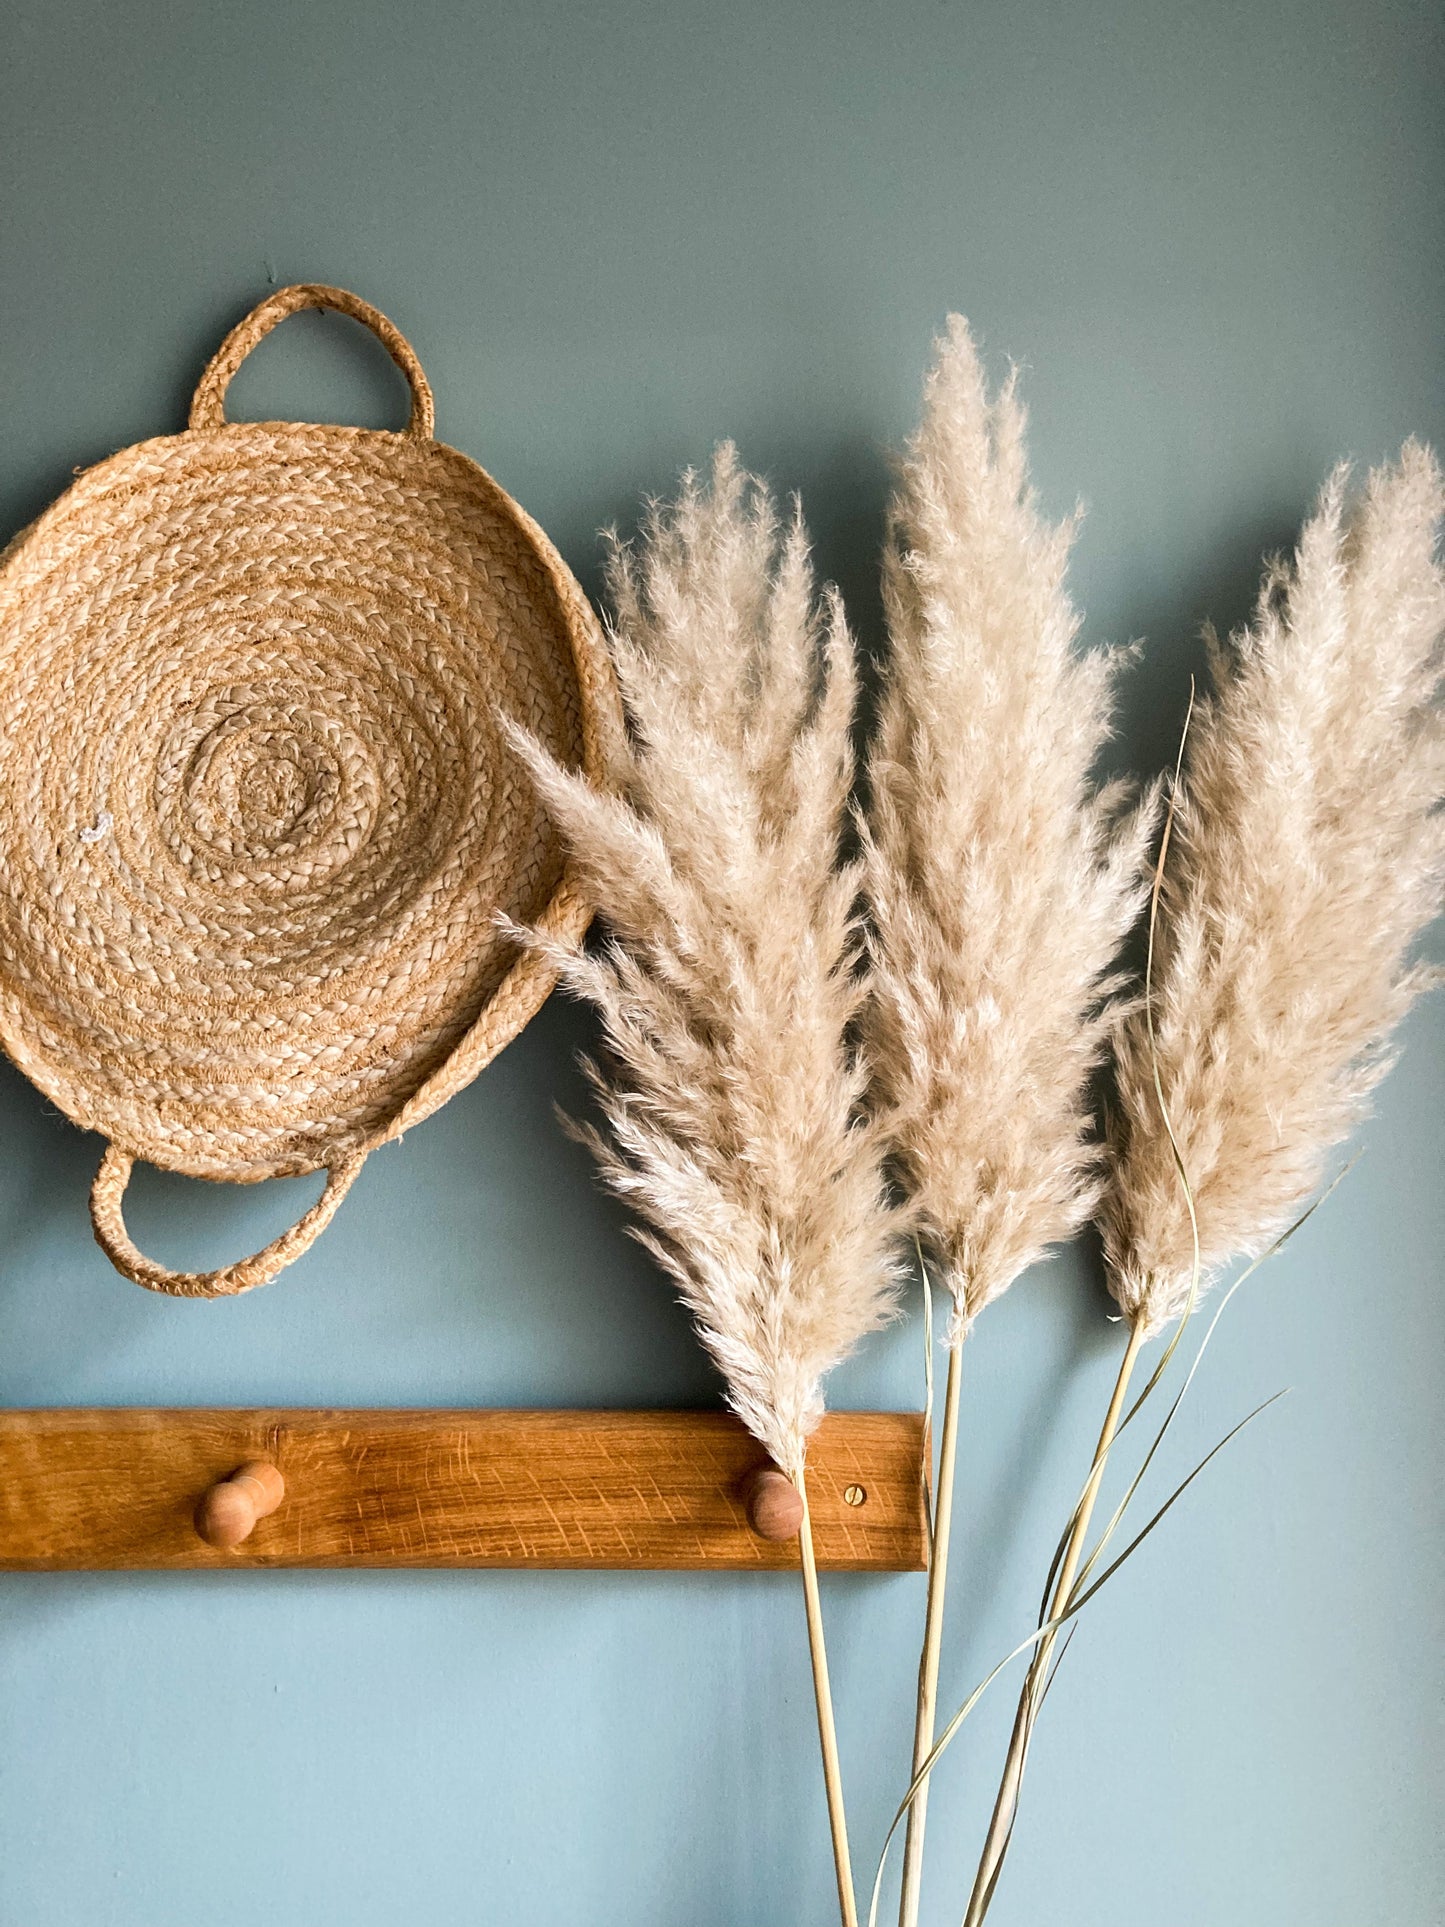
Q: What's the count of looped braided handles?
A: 2